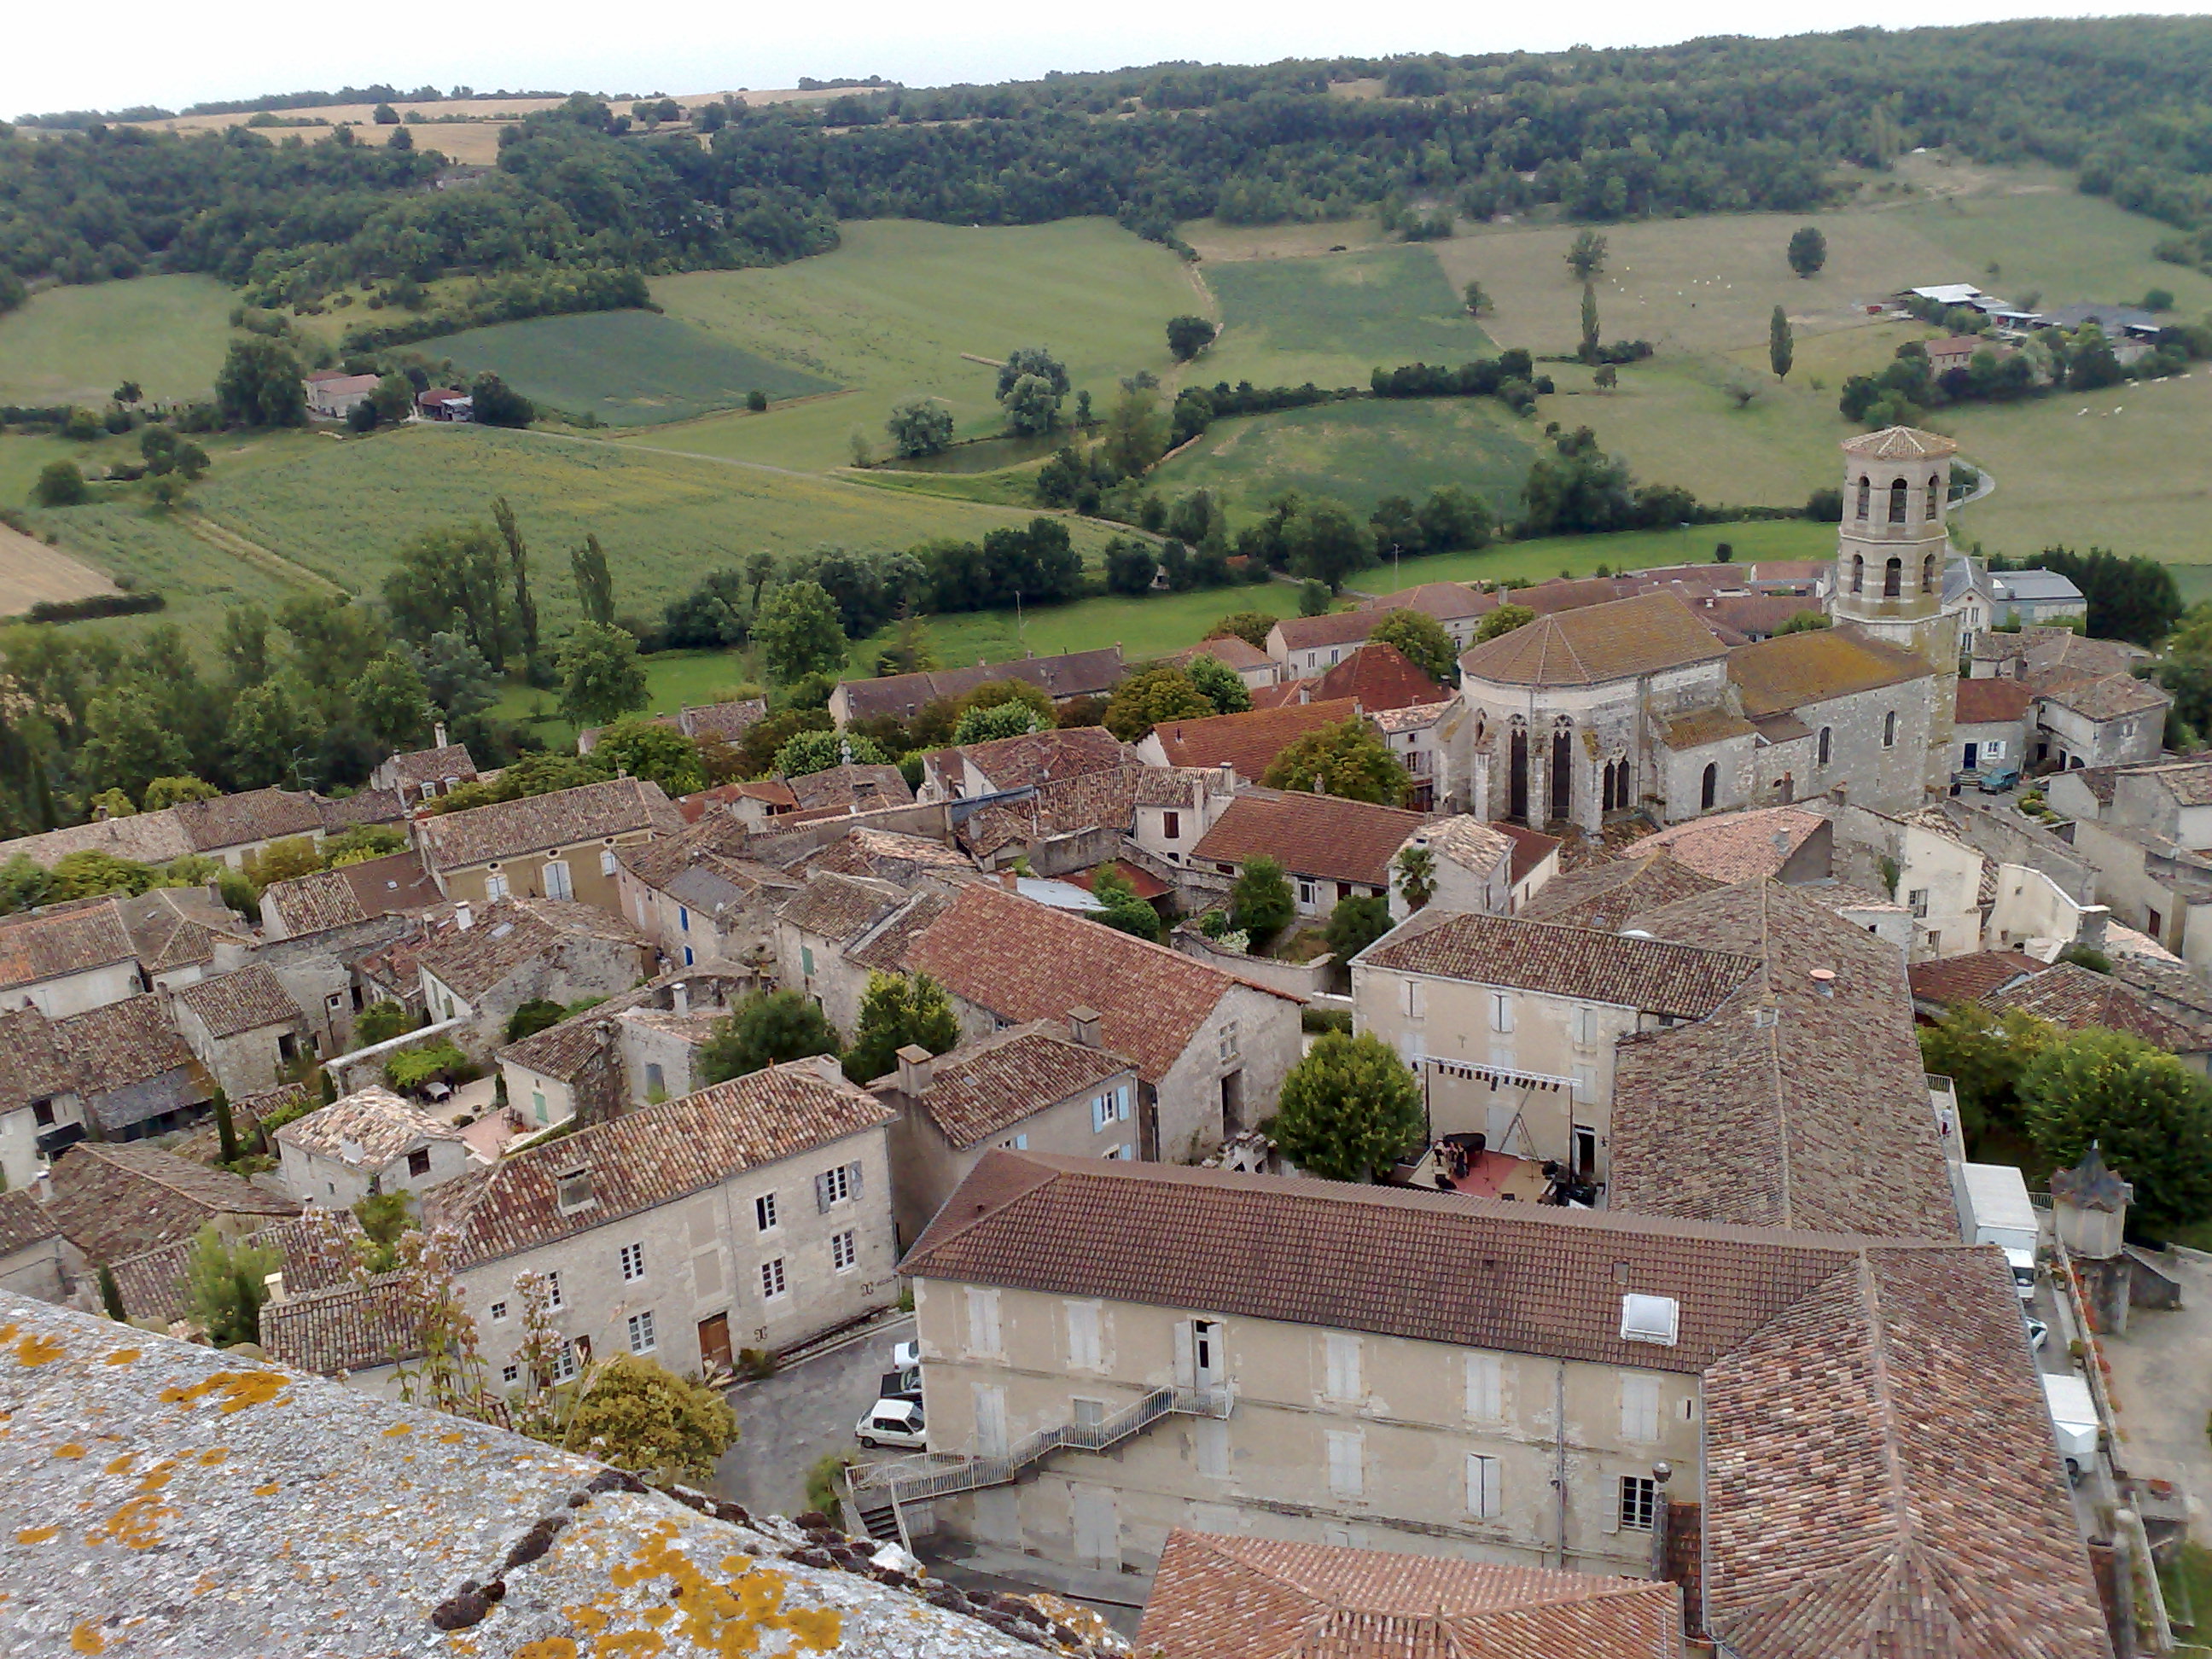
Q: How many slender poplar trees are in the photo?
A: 4